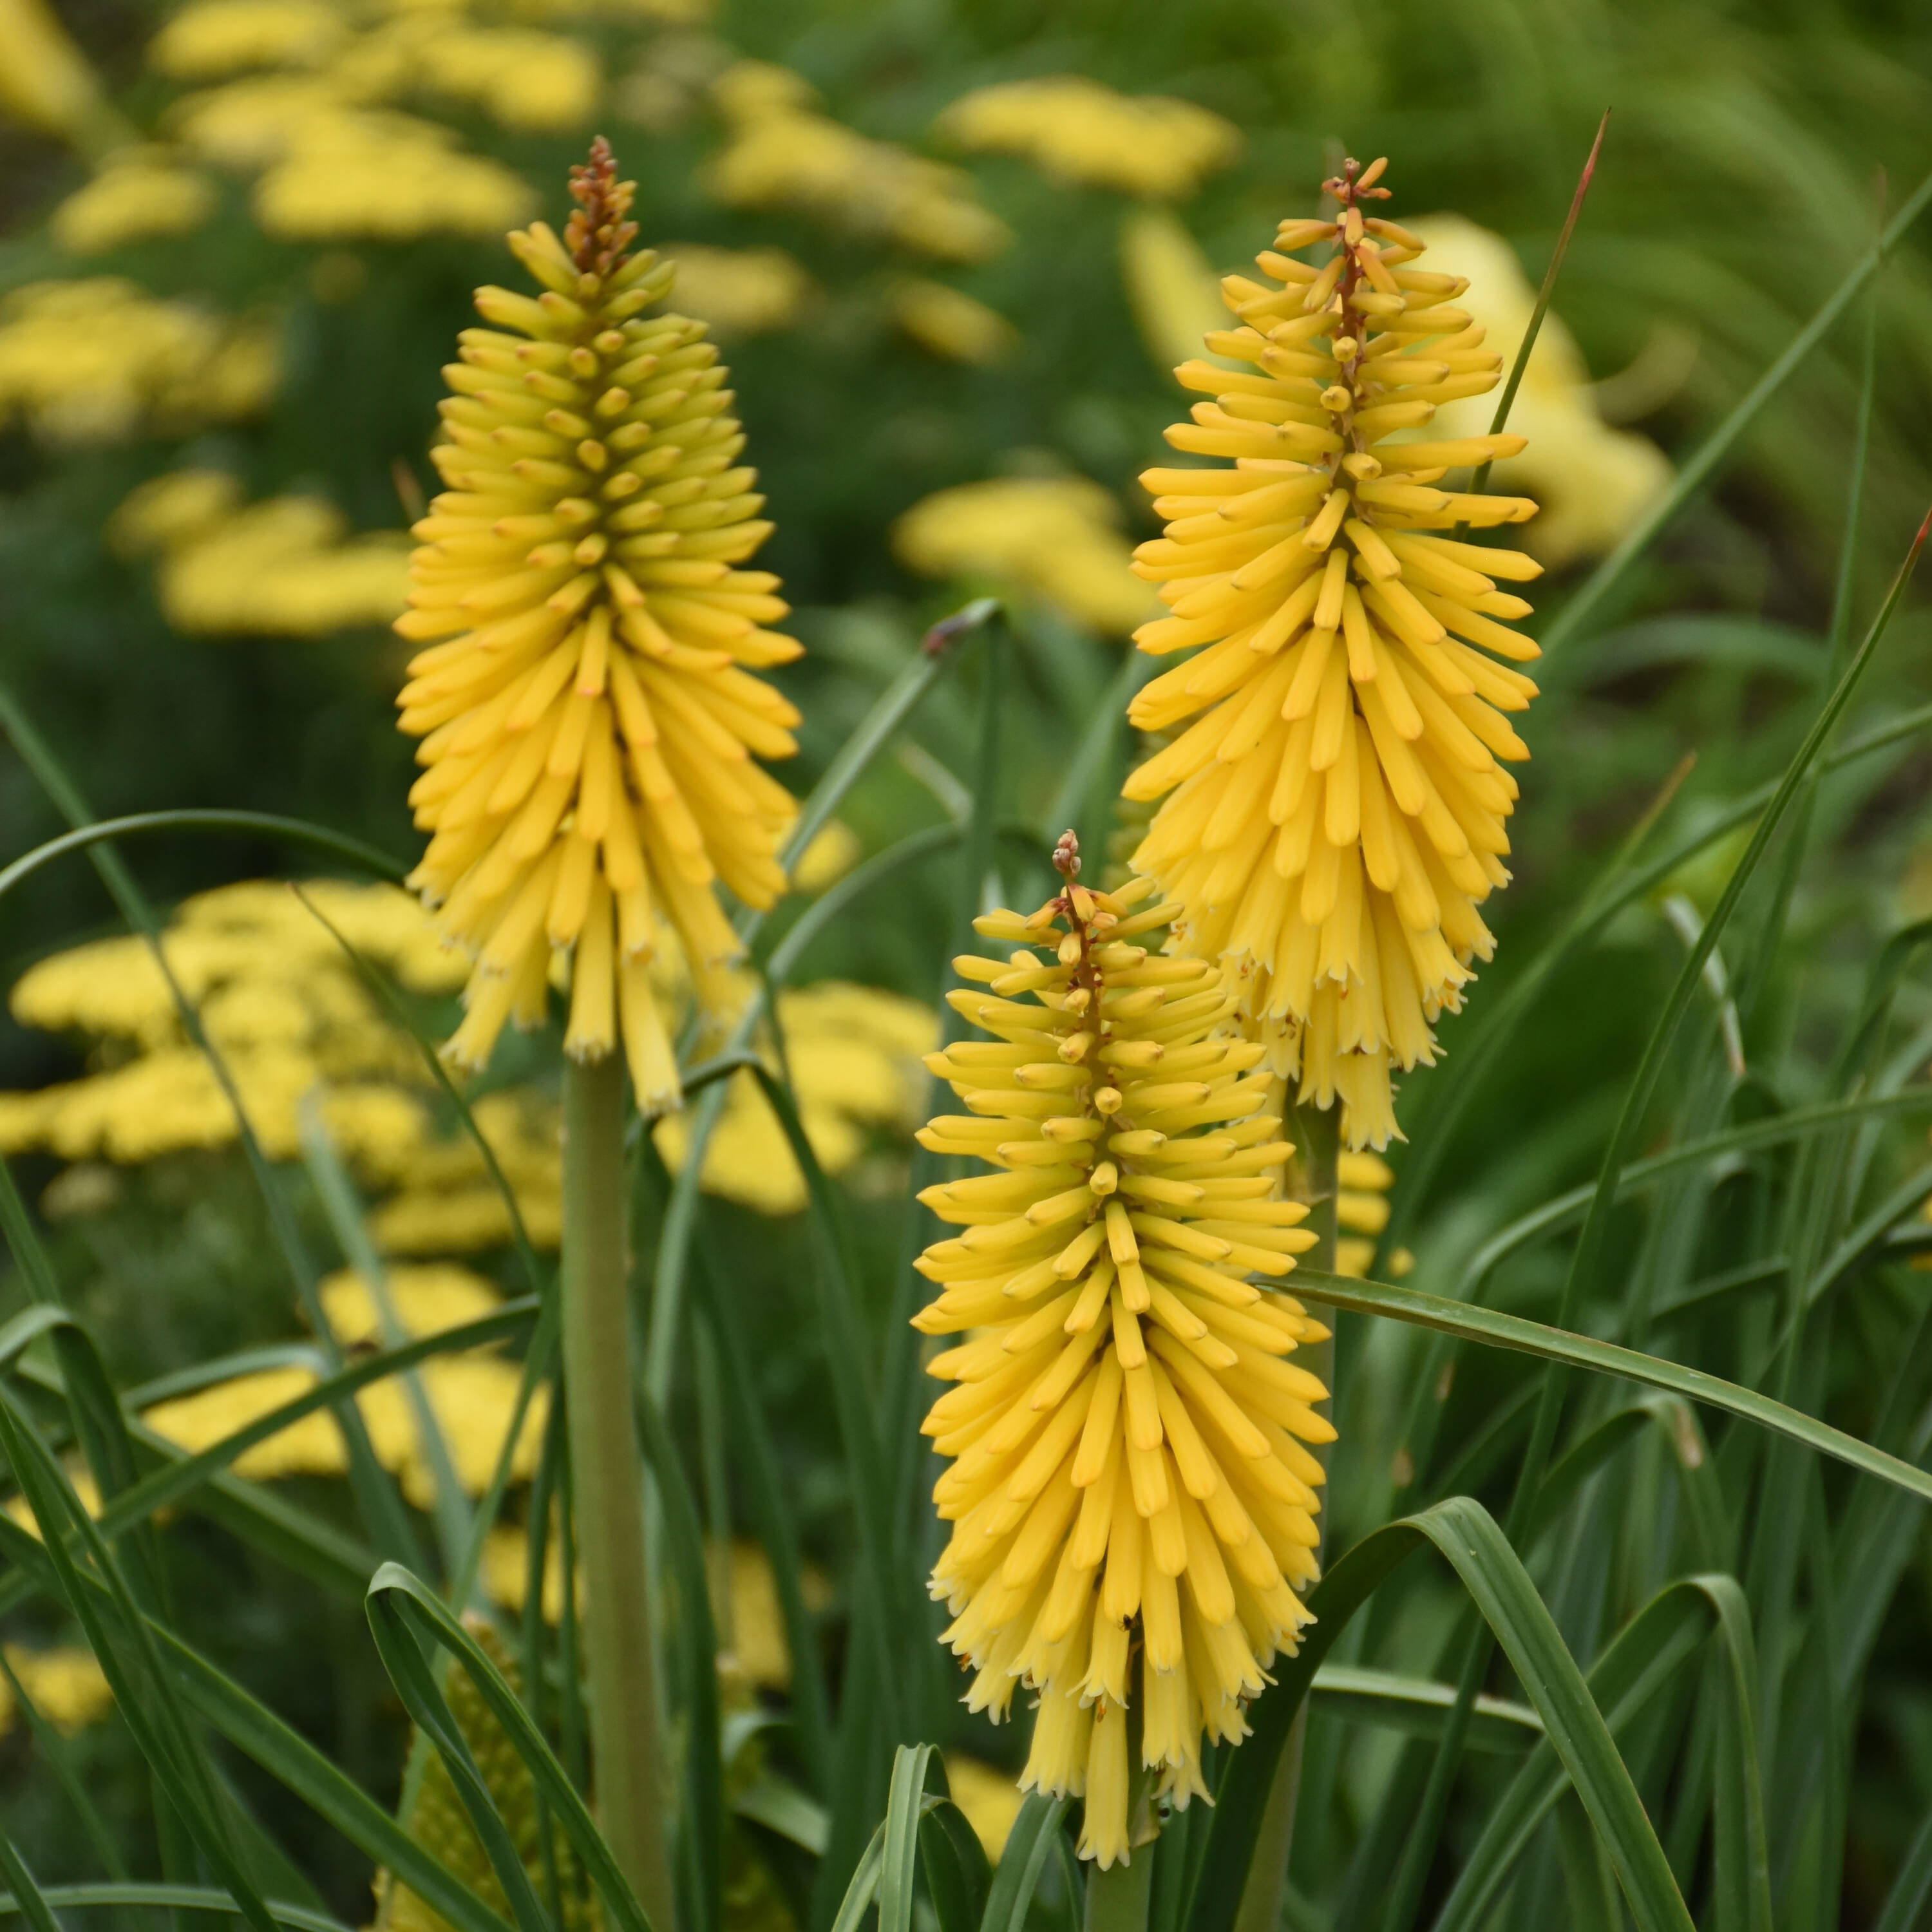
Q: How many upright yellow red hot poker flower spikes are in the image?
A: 3